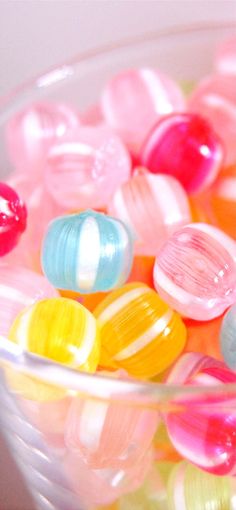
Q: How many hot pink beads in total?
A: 3